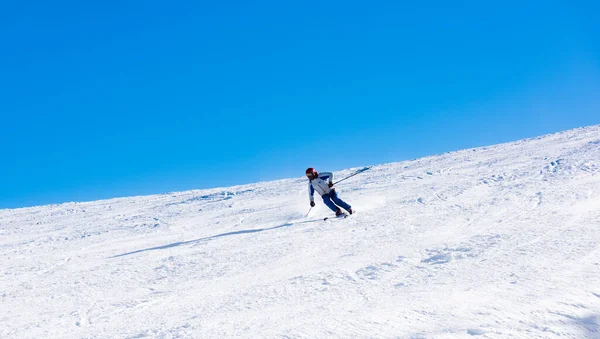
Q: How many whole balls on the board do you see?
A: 0